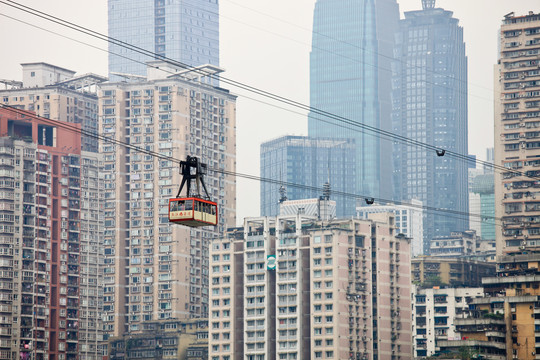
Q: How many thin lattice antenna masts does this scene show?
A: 2